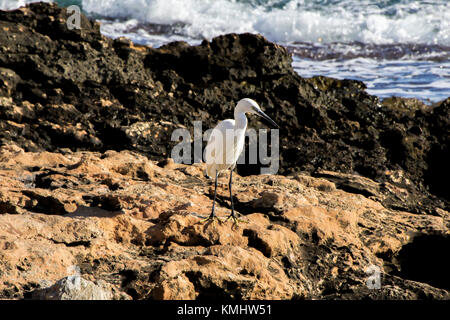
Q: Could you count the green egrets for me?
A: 0